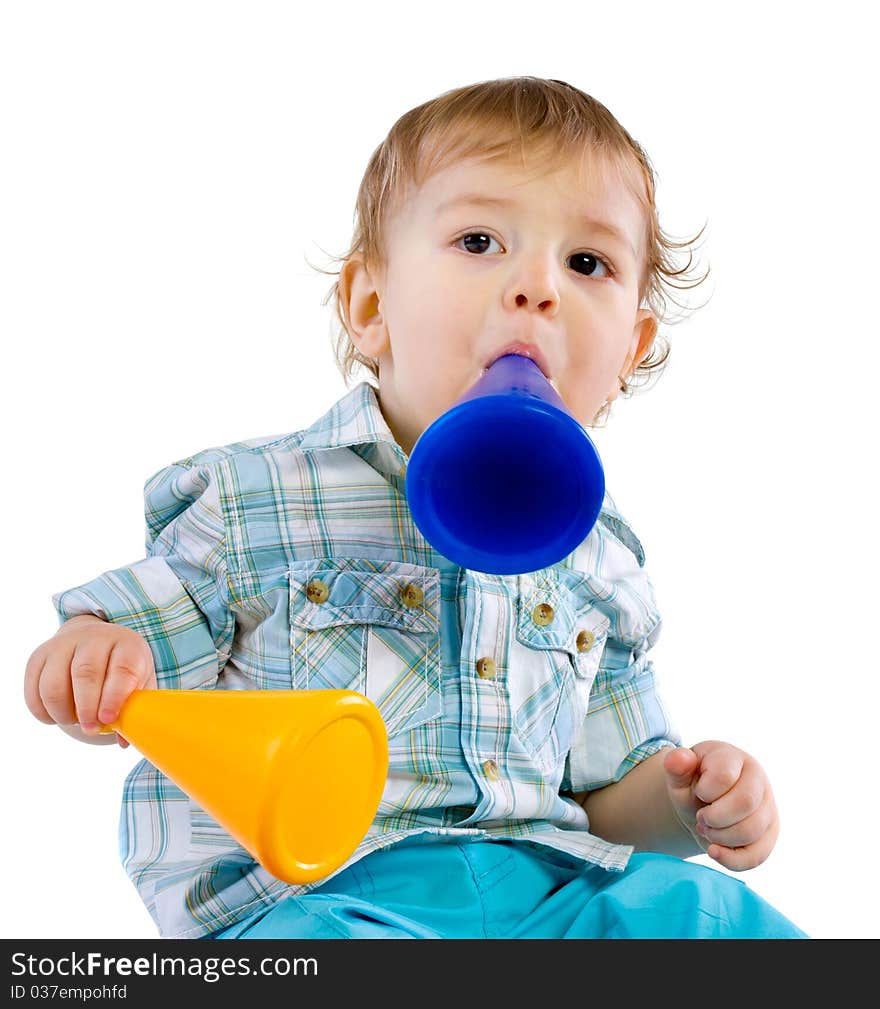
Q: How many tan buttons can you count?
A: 6